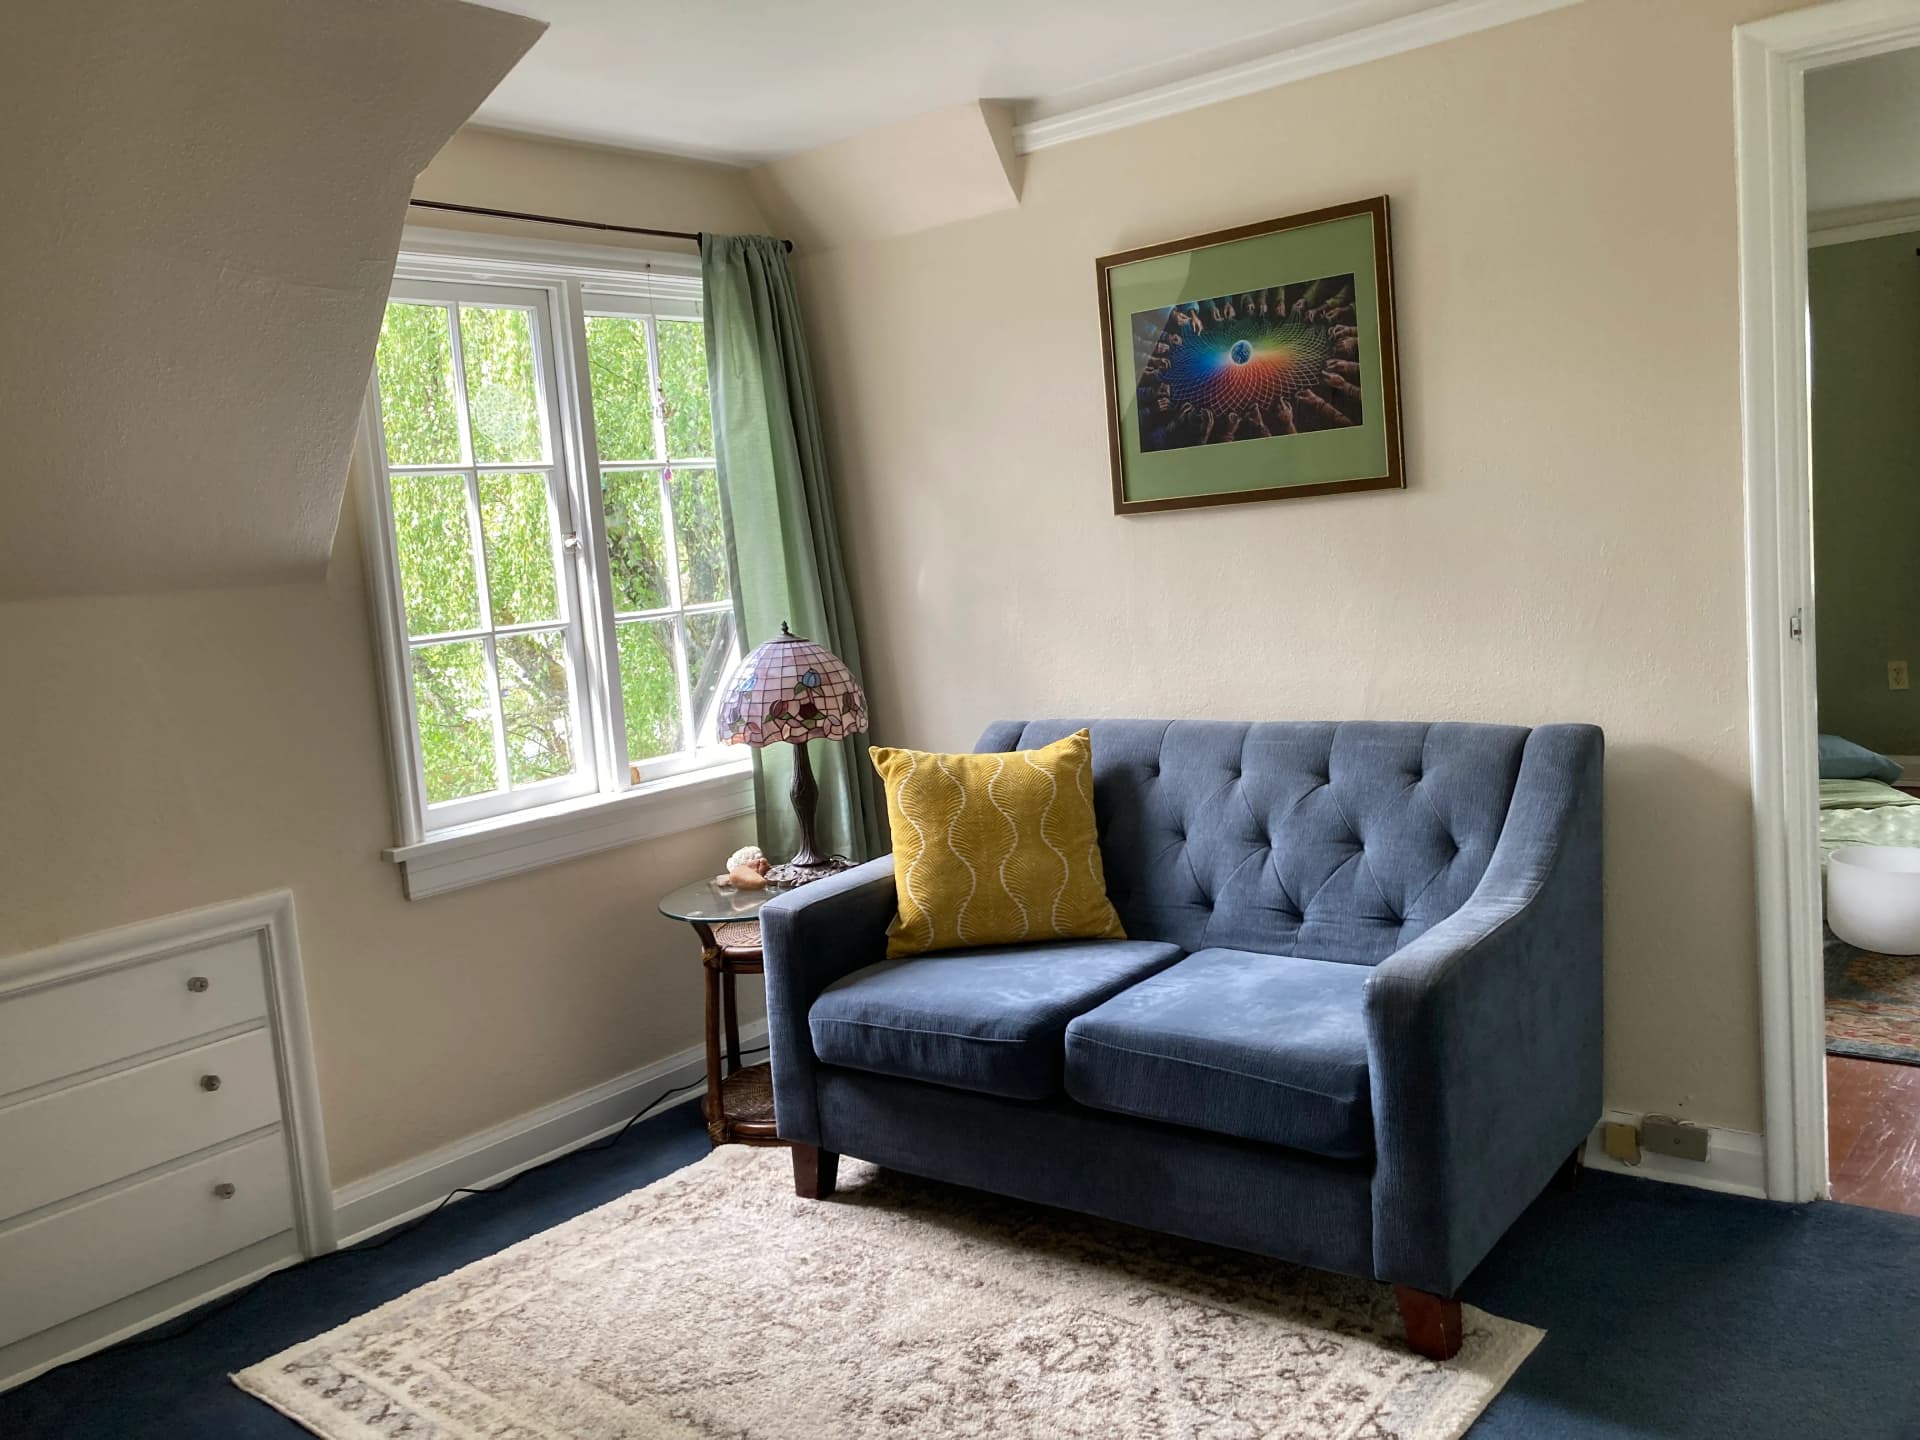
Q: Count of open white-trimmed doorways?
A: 1